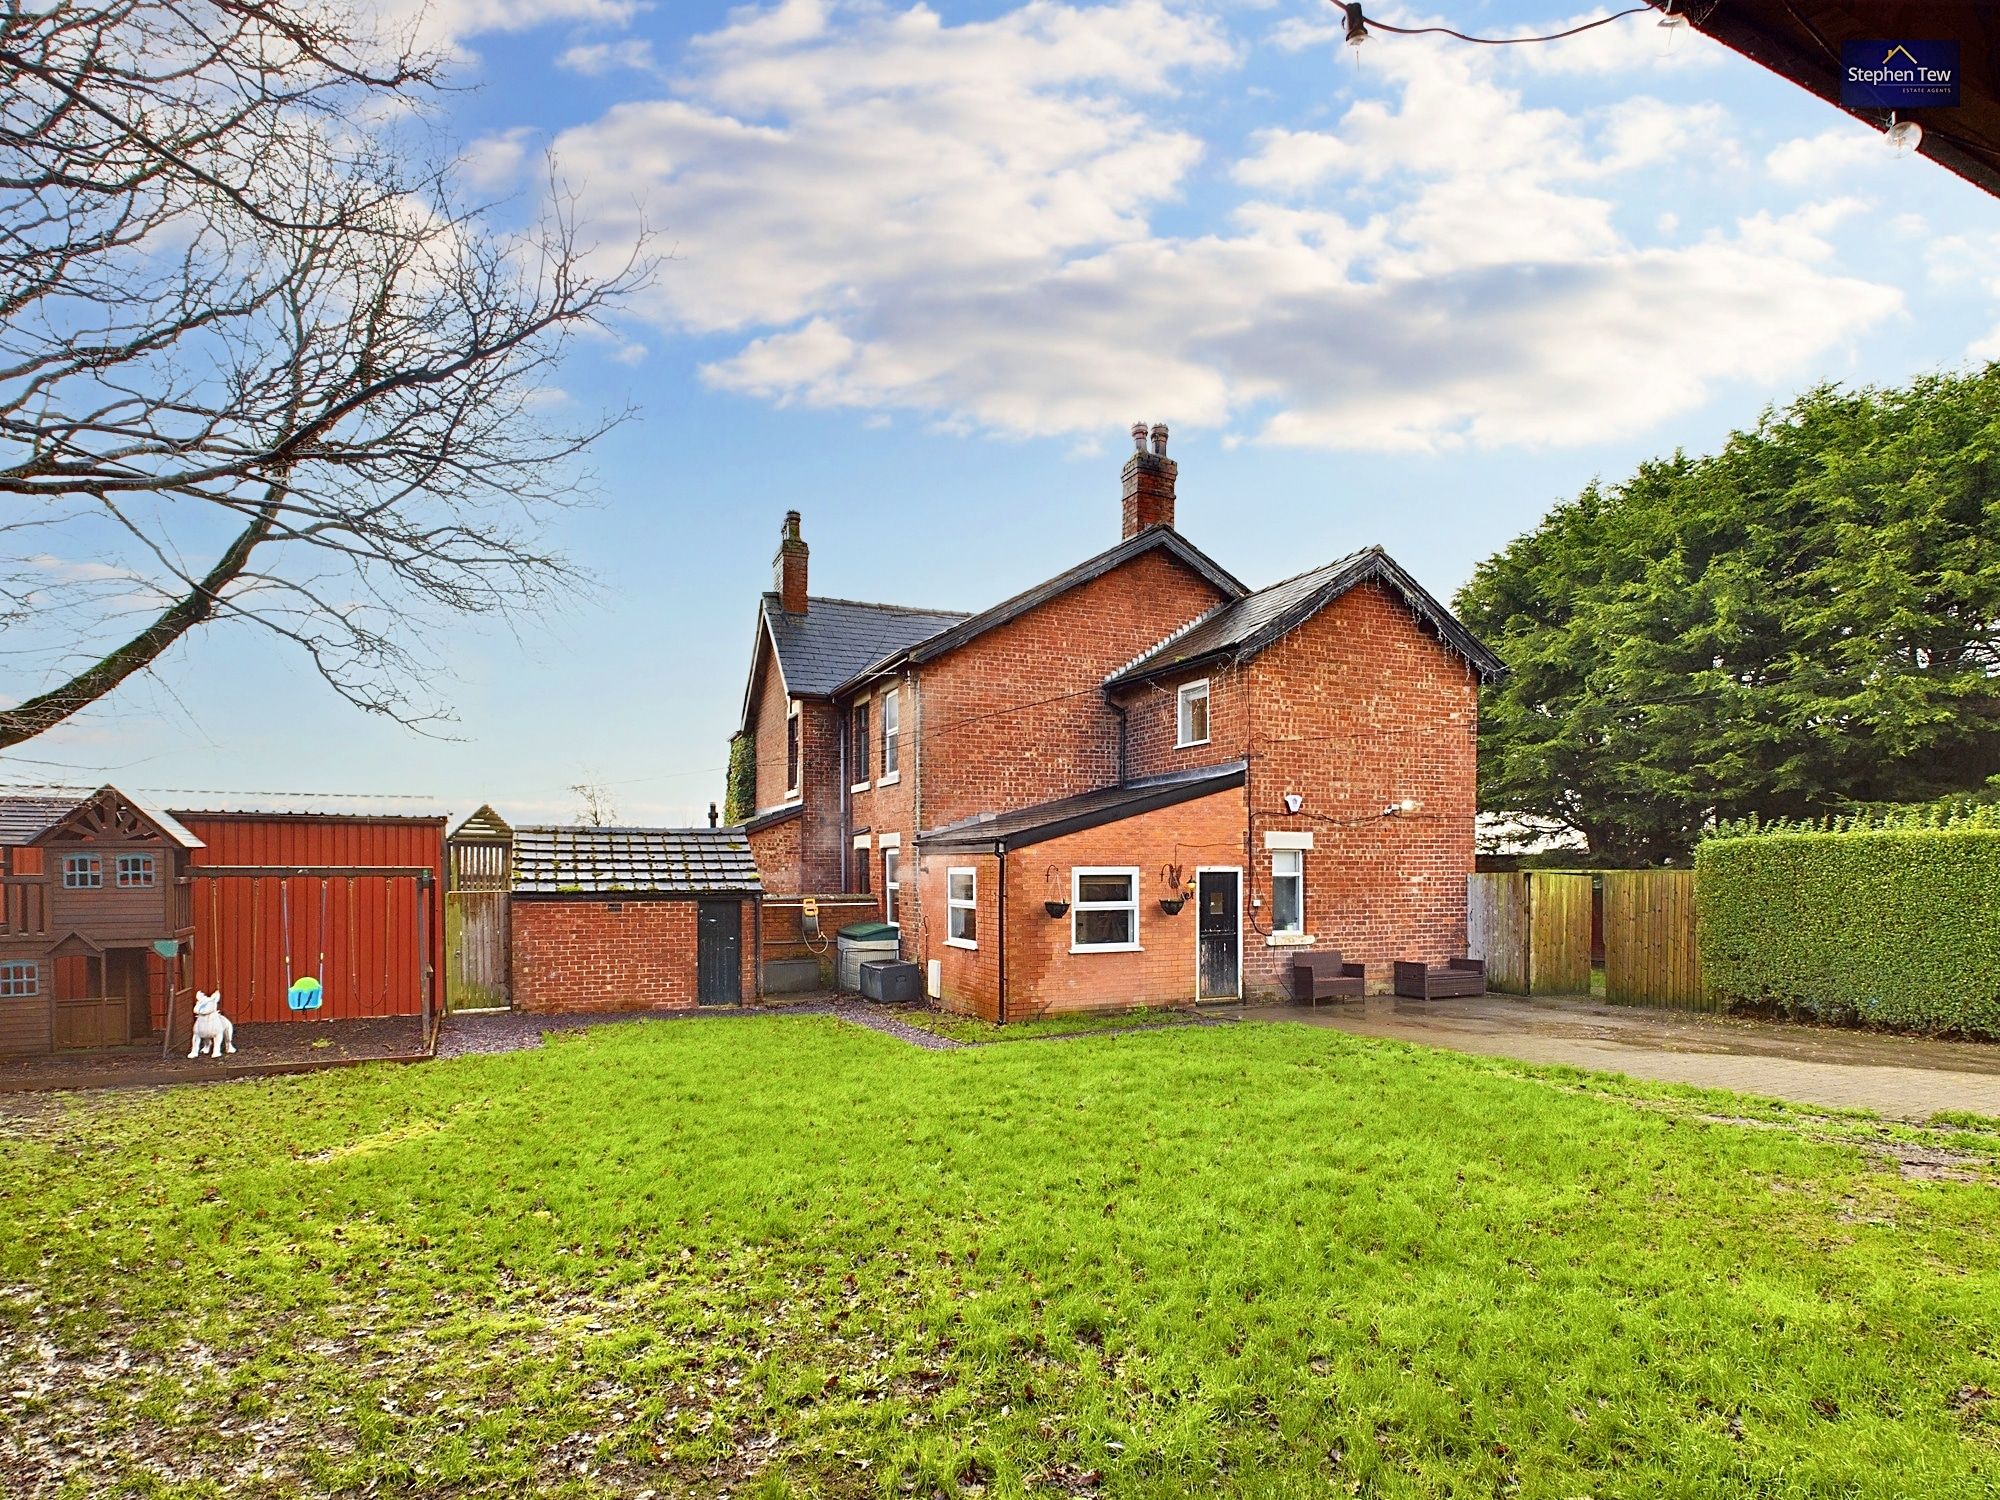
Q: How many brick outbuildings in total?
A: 1